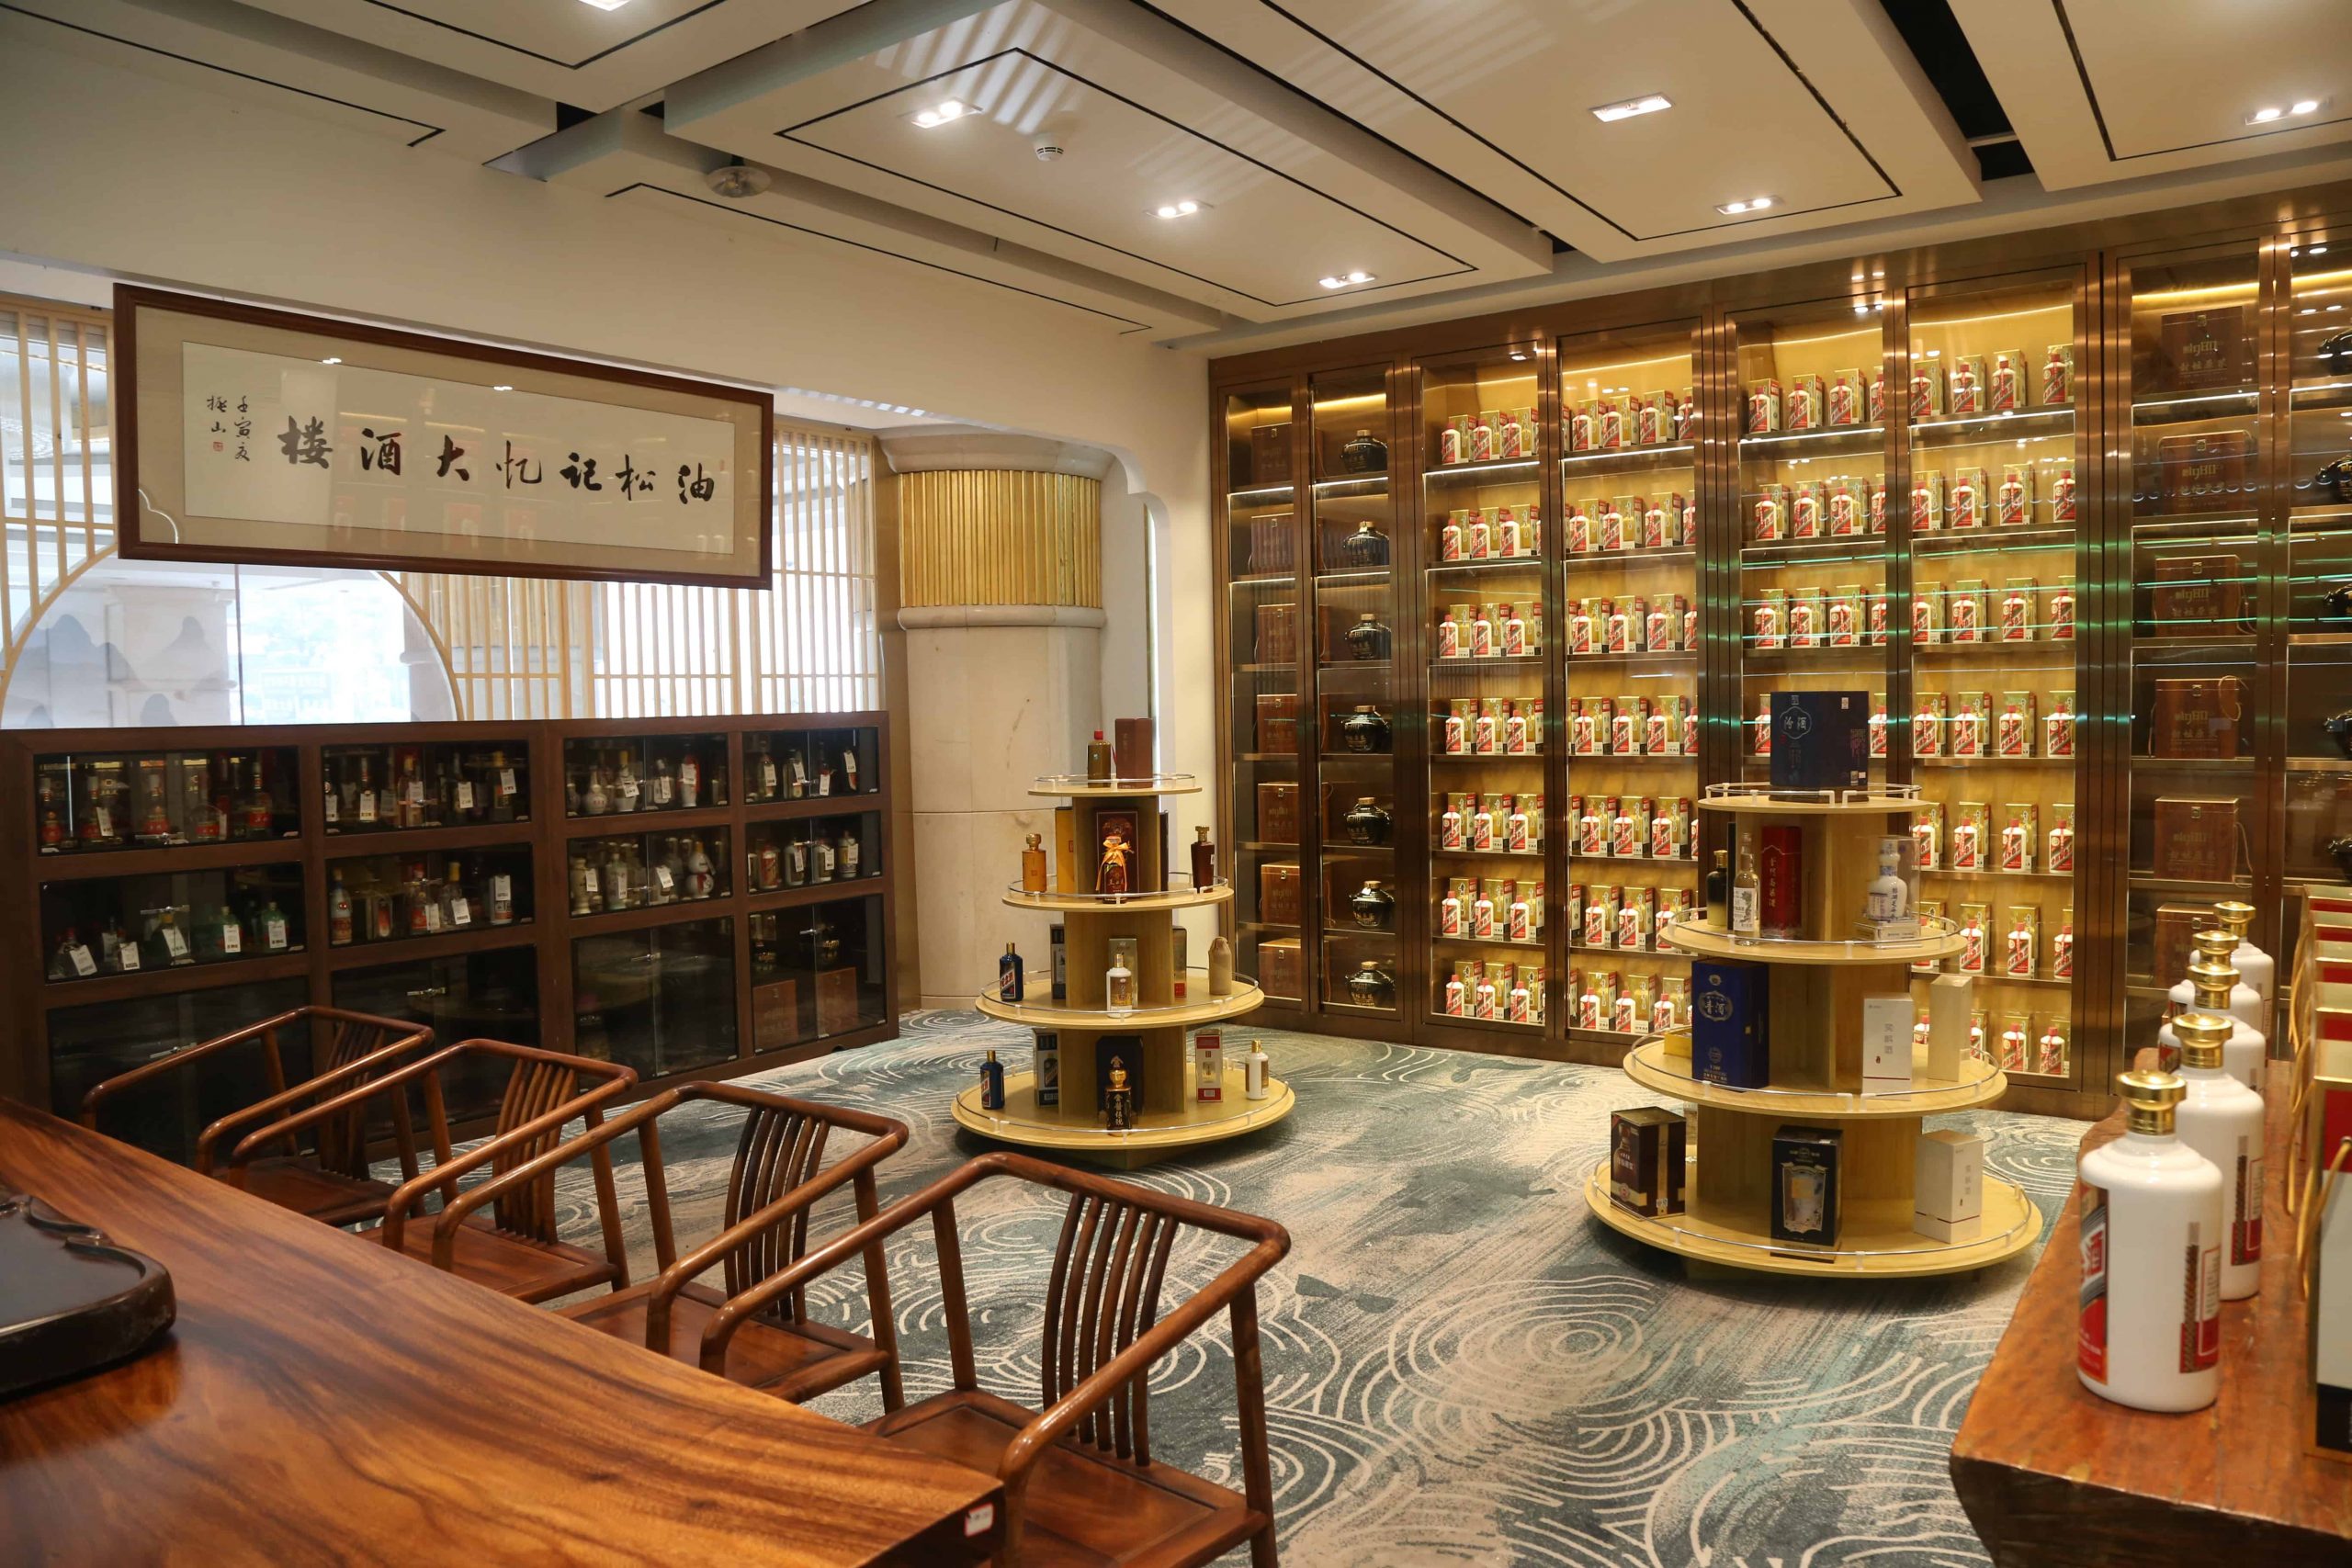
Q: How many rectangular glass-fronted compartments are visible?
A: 12